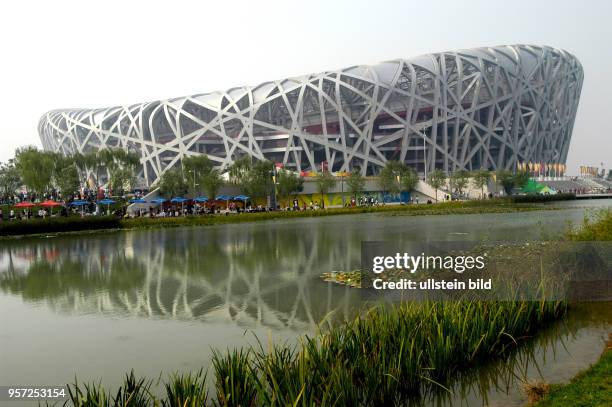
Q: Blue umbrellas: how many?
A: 8